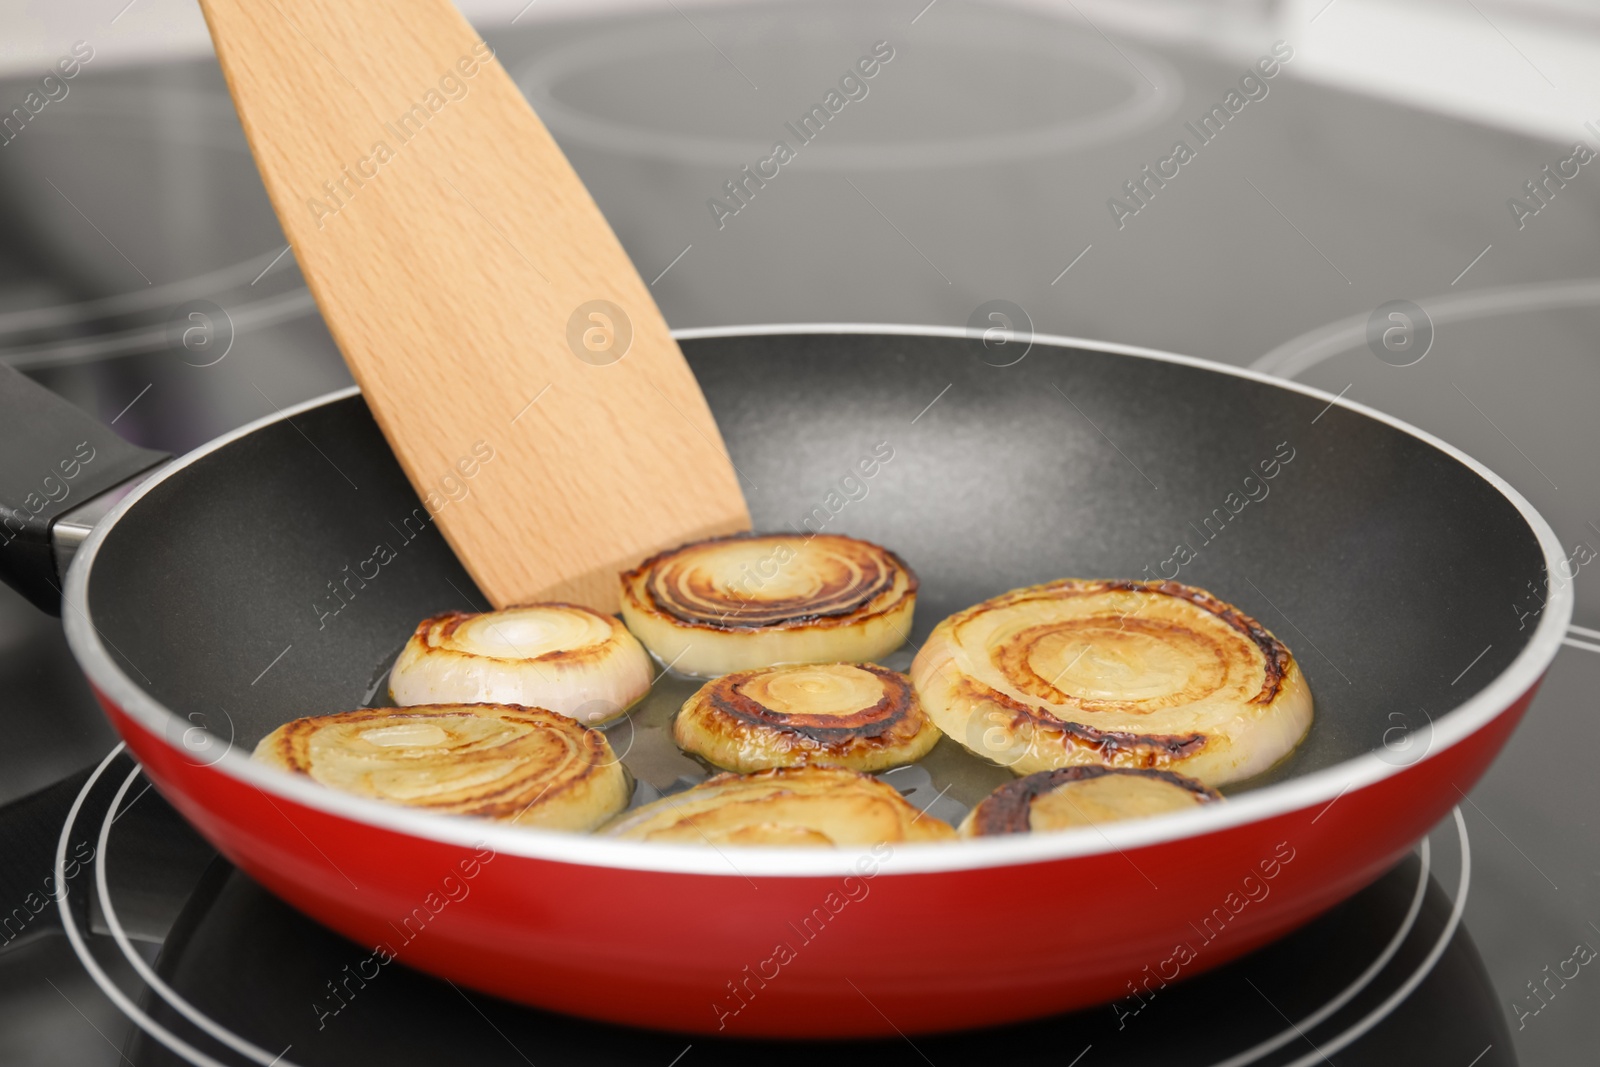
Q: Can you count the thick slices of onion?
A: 7